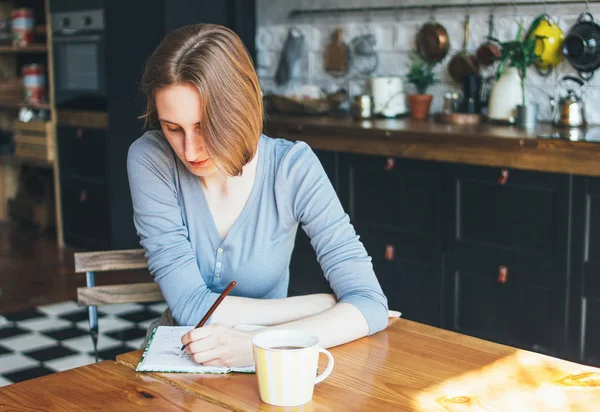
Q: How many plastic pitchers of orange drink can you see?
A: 0